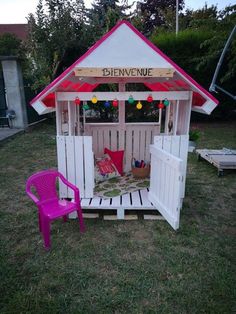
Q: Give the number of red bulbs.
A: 4